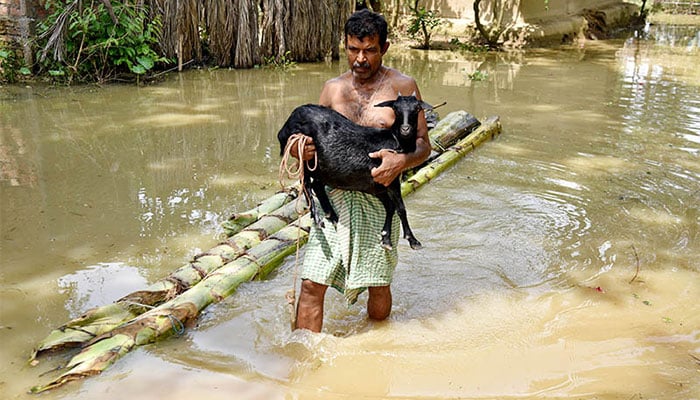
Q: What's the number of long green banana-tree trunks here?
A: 3